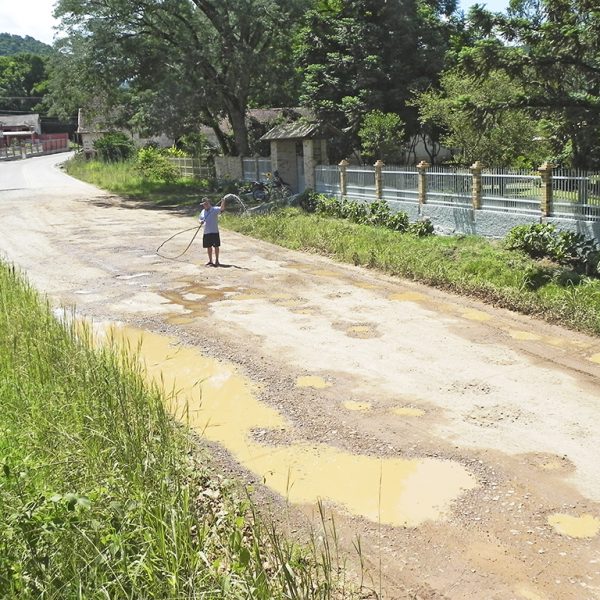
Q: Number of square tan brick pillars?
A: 5